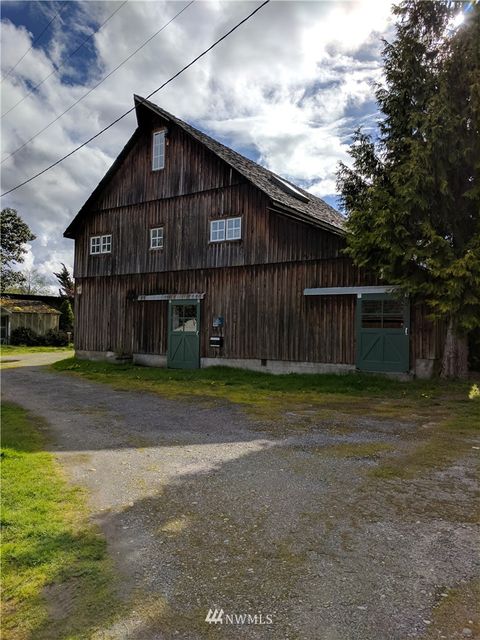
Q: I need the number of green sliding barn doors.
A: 2